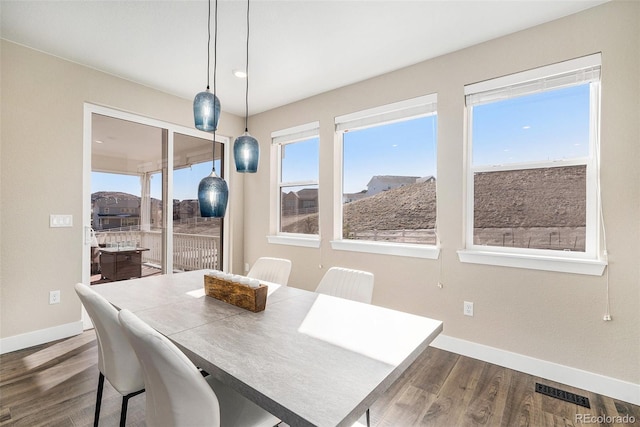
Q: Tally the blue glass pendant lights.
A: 3